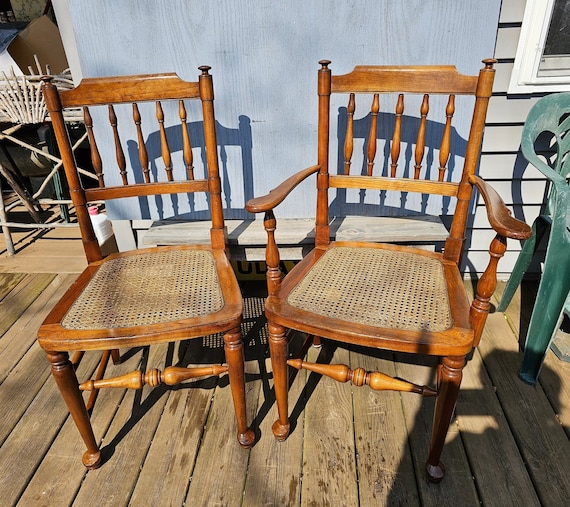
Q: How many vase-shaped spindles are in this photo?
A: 10